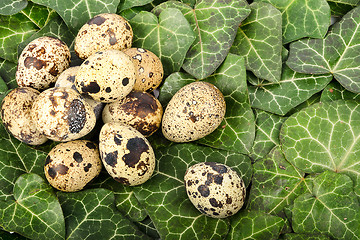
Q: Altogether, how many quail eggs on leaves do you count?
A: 12